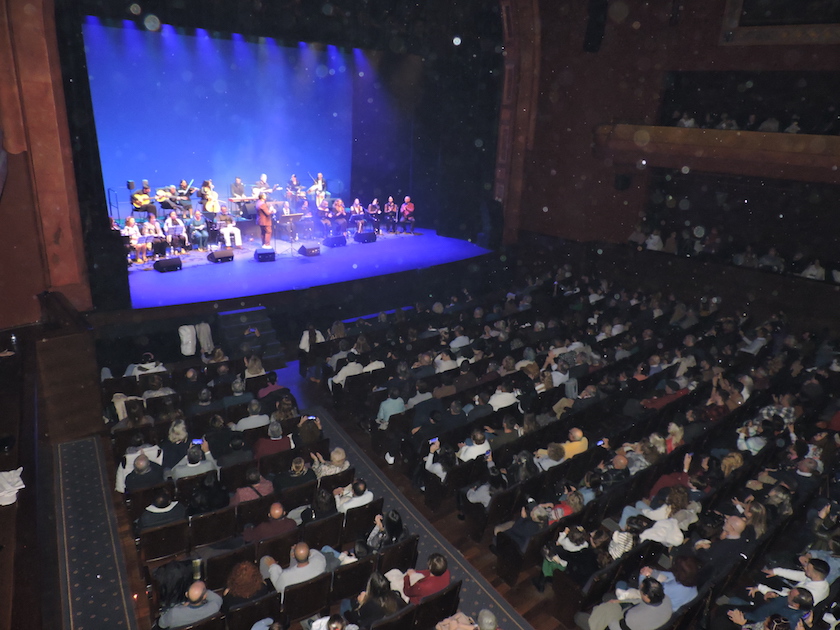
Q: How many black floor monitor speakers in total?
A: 6